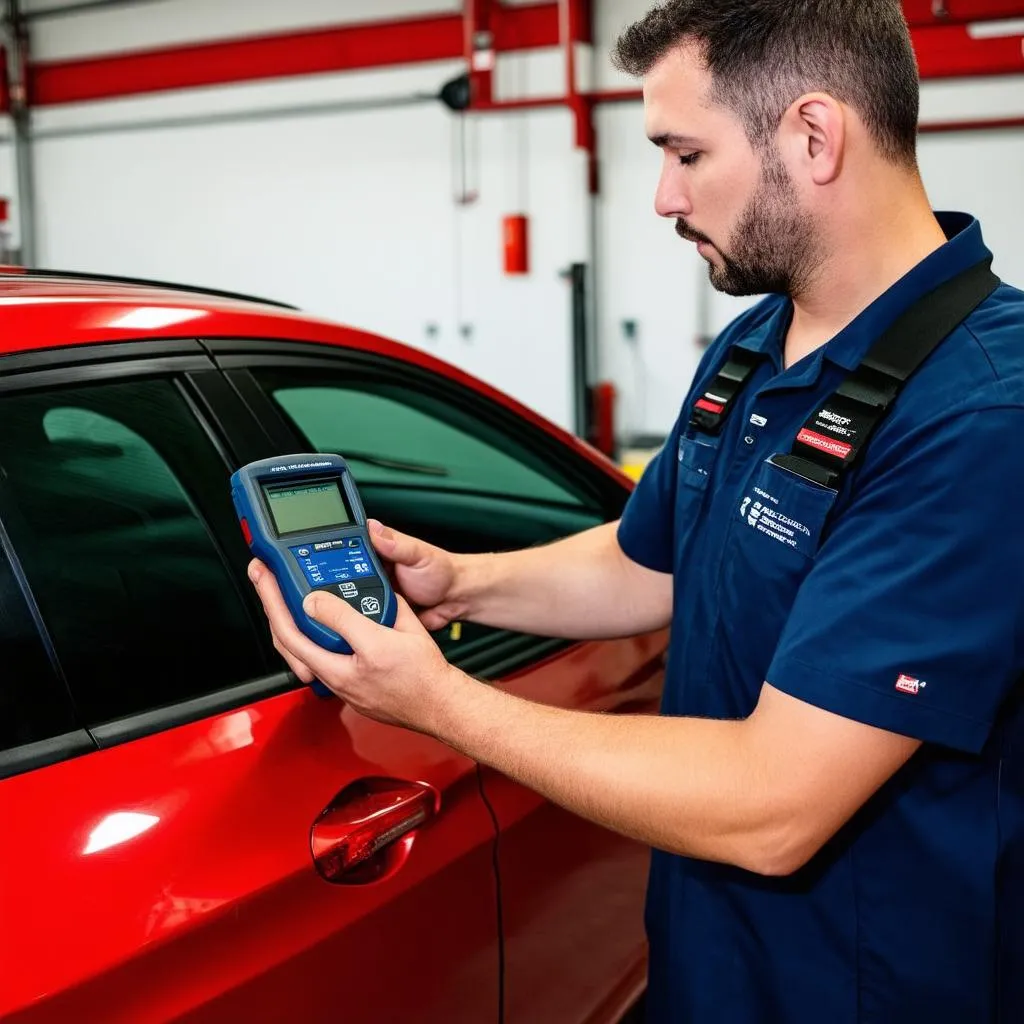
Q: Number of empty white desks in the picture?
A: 0